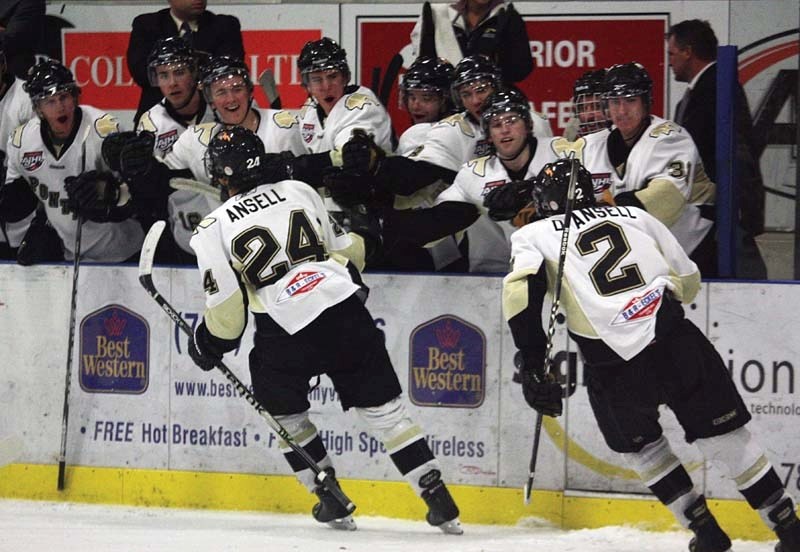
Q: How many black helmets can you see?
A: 11